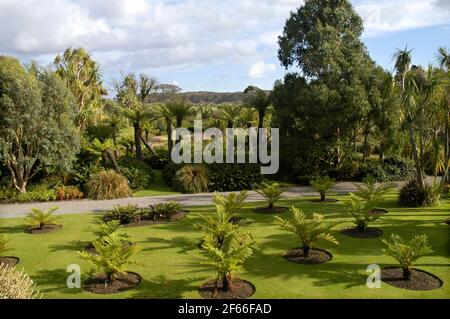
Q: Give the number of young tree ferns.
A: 13